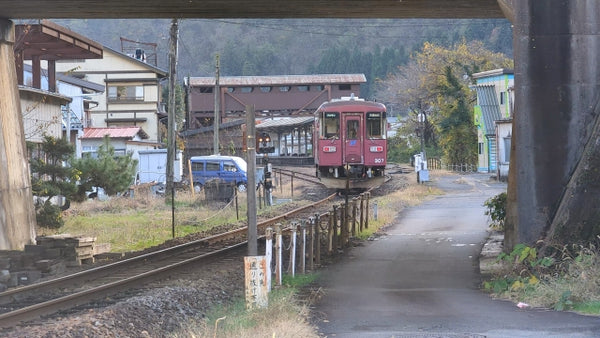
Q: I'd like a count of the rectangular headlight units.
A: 2